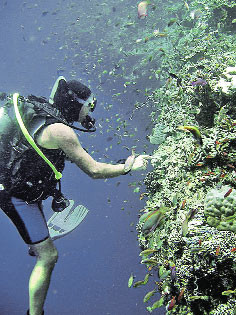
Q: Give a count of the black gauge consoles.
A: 1